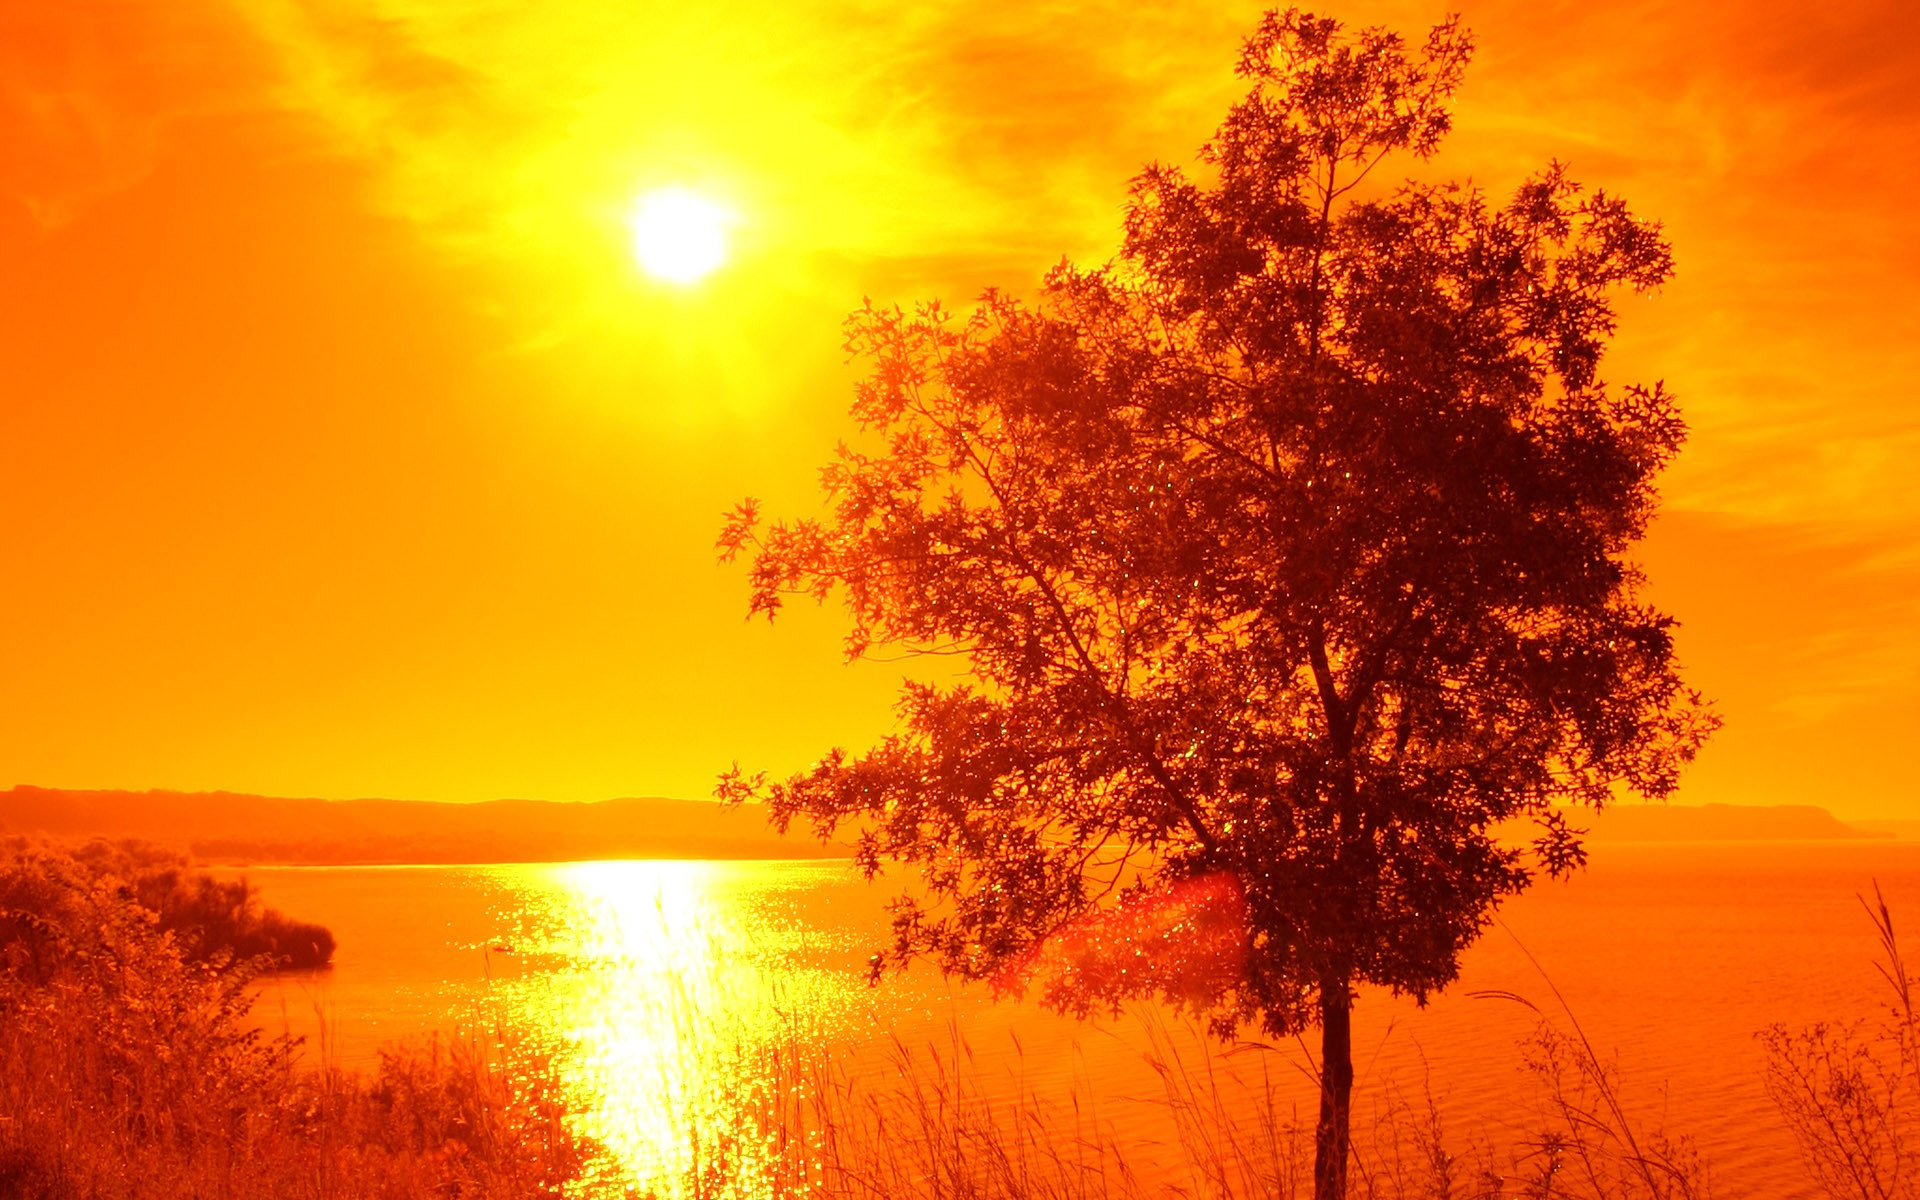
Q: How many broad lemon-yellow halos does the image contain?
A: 1